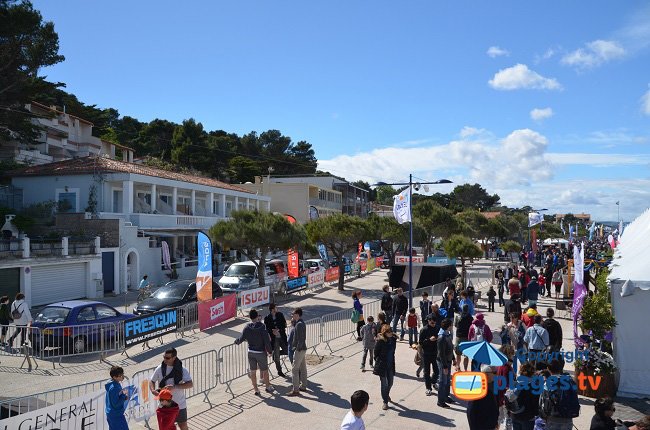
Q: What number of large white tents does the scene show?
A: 1